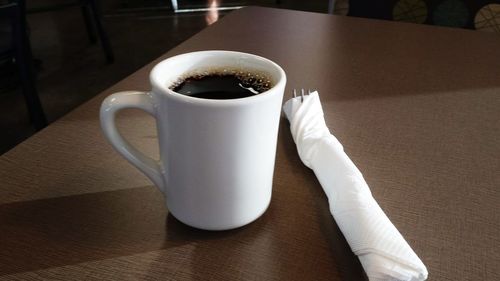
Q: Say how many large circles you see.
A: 3